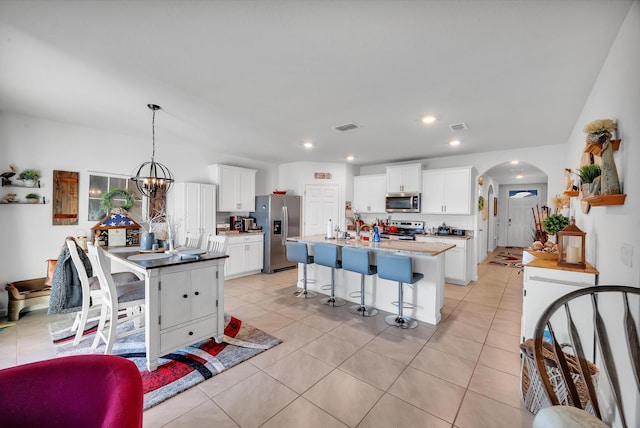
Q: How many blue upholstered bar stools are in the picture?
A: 4